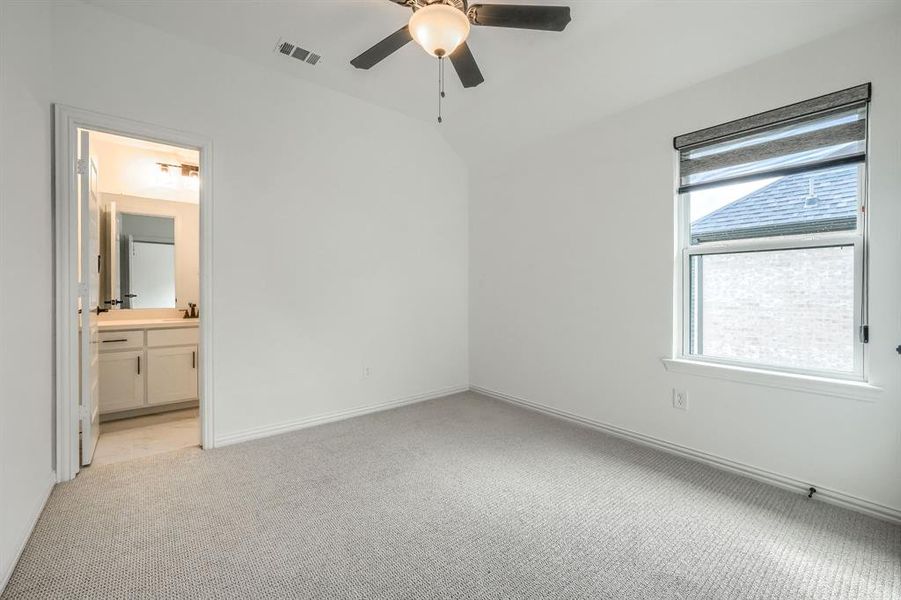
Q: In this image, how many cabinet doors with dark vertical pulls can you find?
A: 2